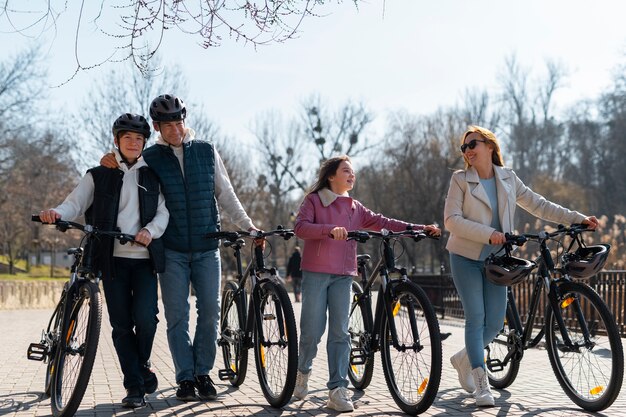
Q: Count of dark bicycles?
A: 4